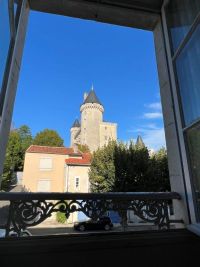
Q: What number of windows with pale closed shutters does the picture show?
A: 2